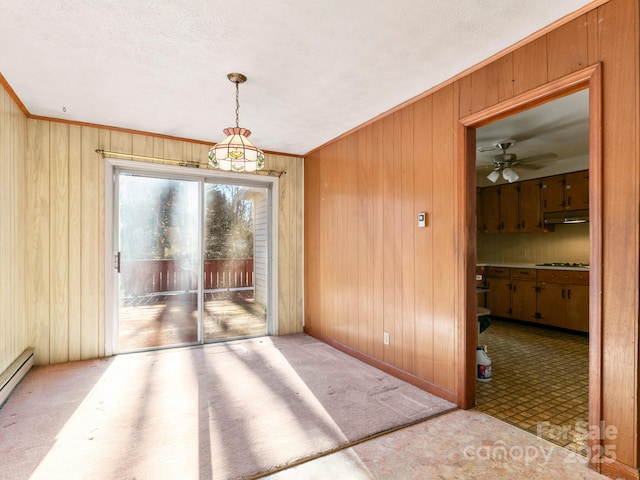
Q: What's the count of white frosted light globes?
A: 3